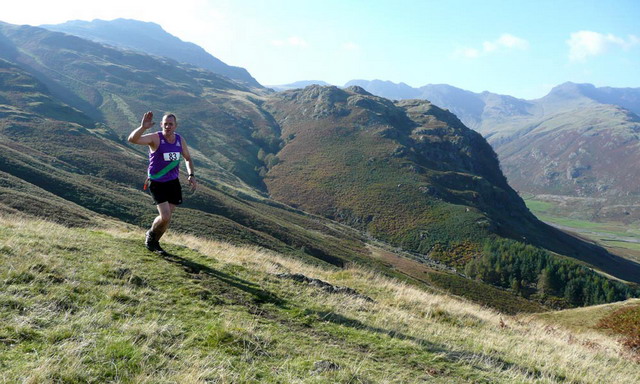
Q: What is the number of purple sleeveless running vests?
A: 1